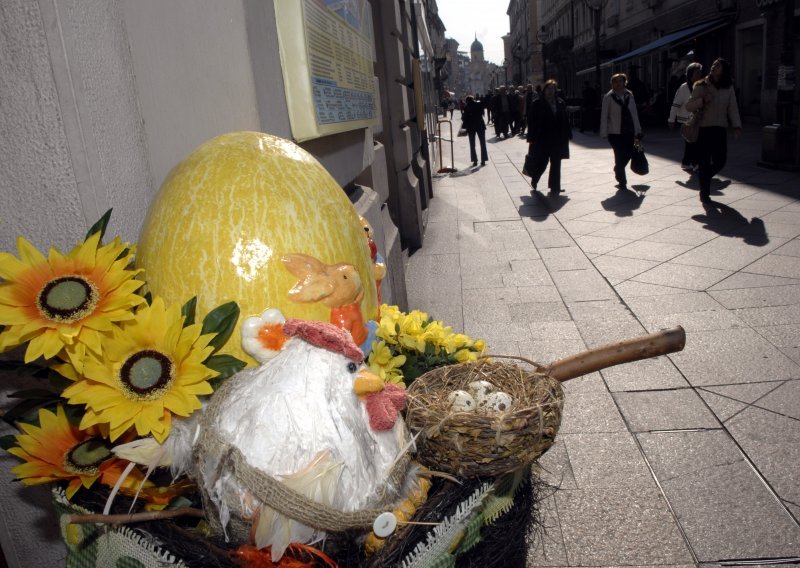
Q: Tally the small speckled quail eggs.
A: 3